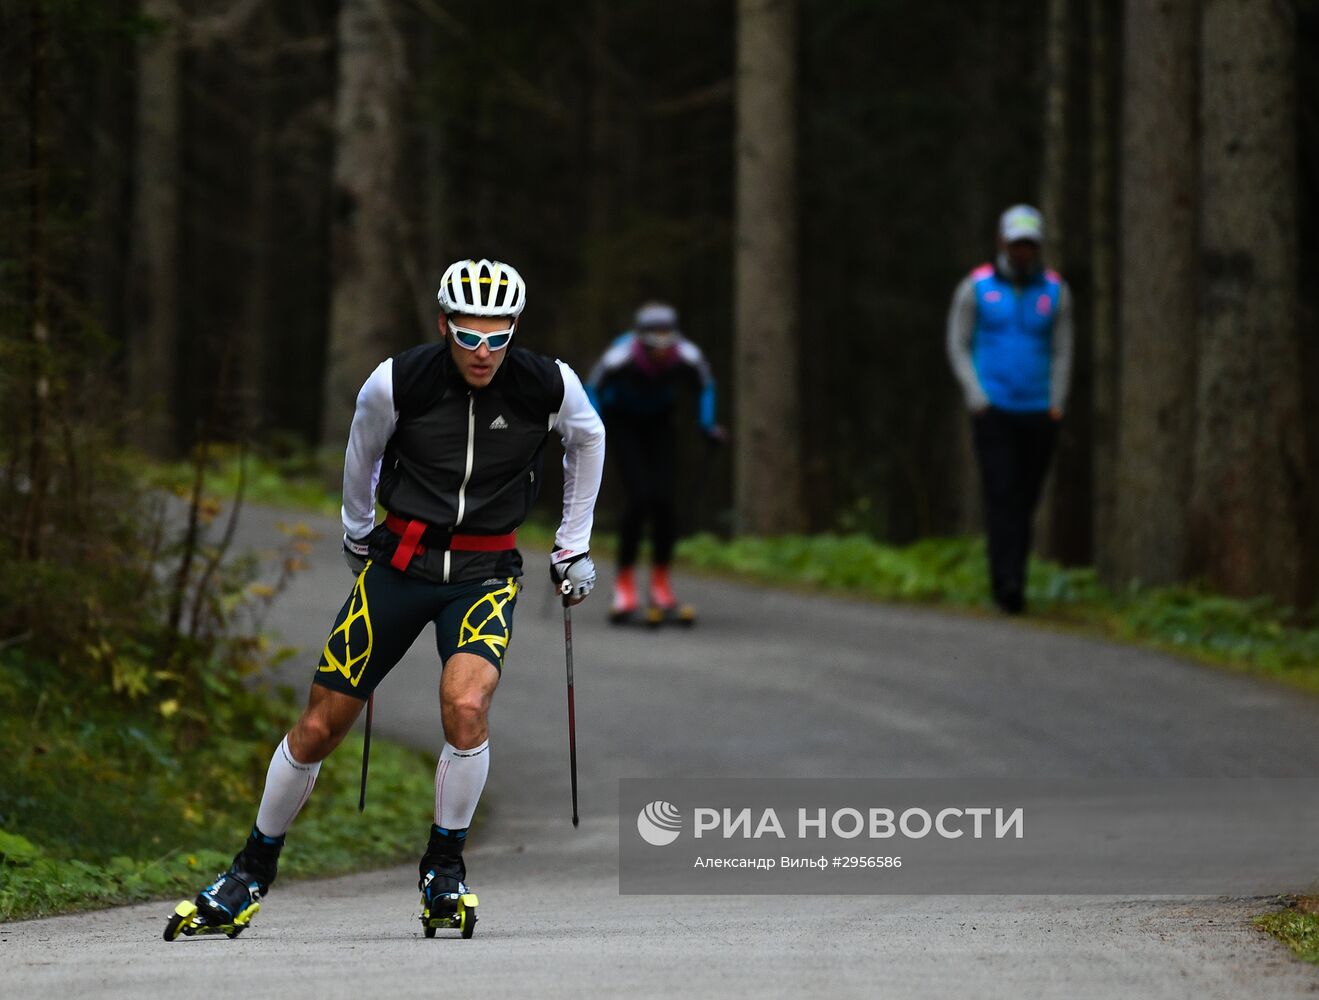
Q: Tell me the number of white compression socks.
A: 2